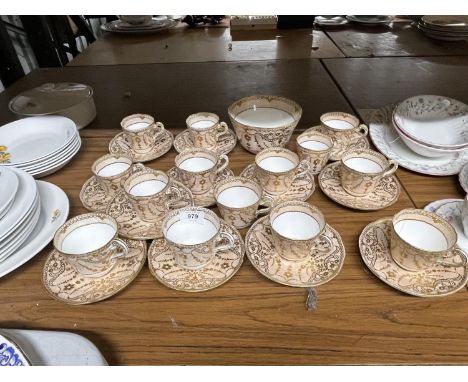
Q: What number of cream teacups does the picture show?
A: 14